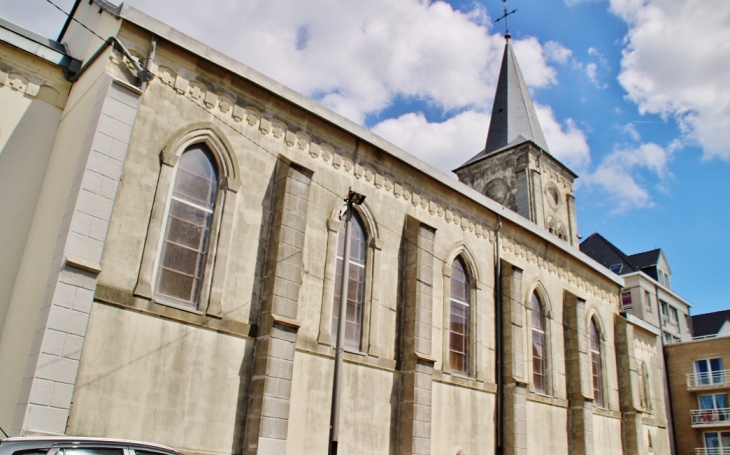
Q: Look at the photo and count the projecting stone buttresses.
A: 6